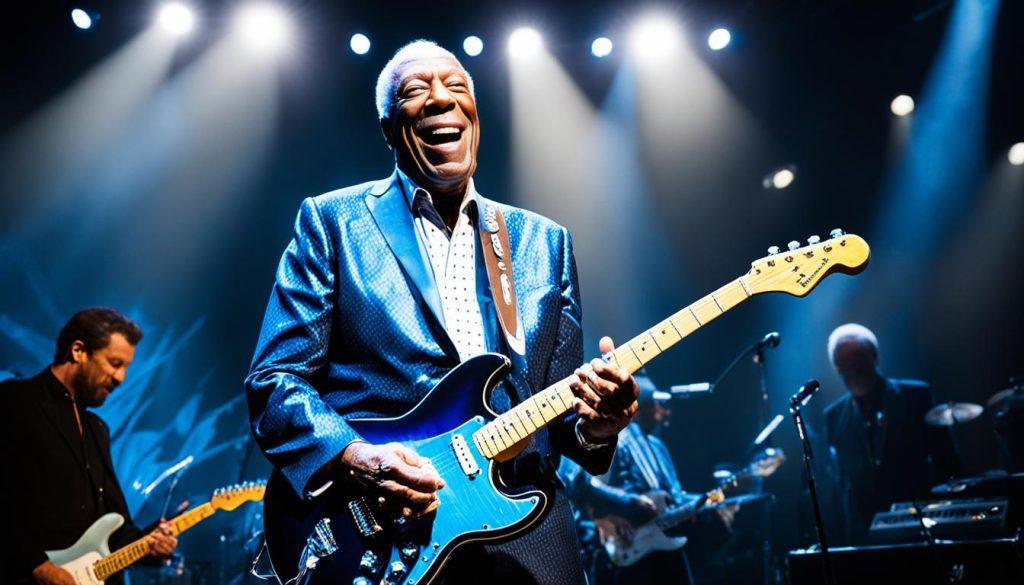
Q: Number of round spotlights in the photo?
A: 12